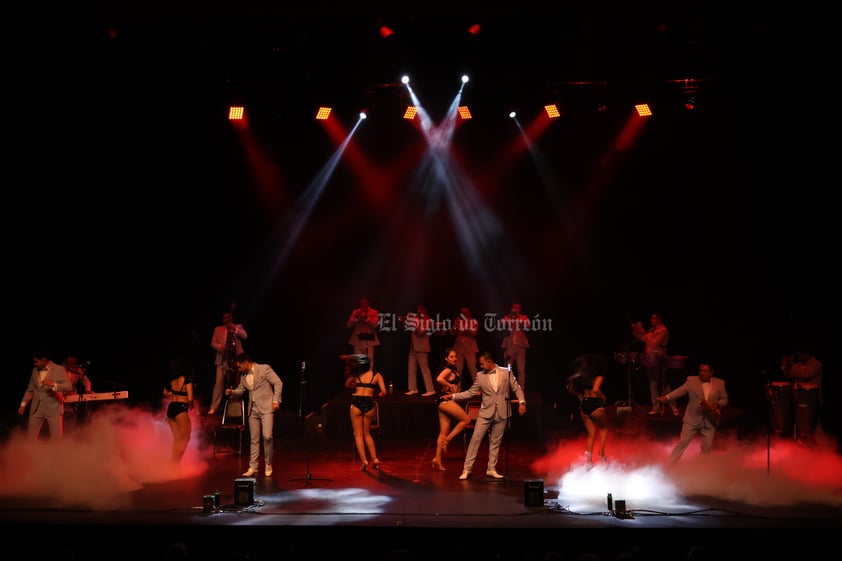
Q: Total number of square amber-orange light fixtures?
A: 6